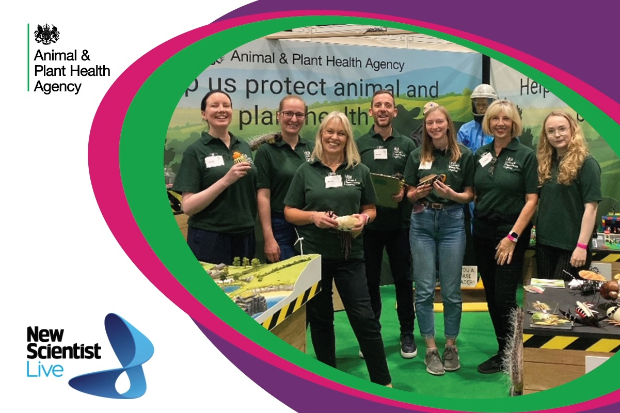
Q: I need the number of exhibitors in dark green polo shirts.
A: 7